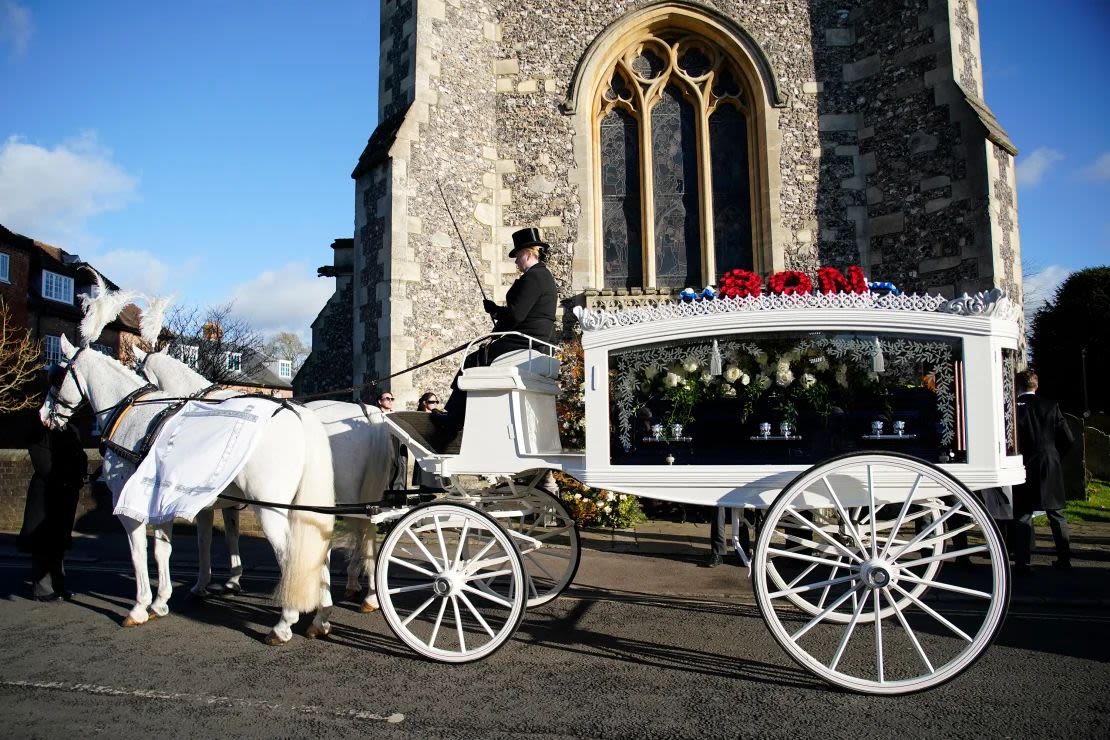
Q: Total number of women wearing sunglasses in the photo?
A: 2